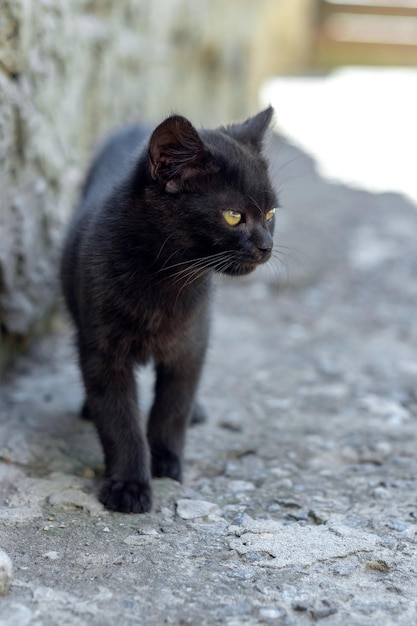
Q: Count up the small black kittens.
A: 1